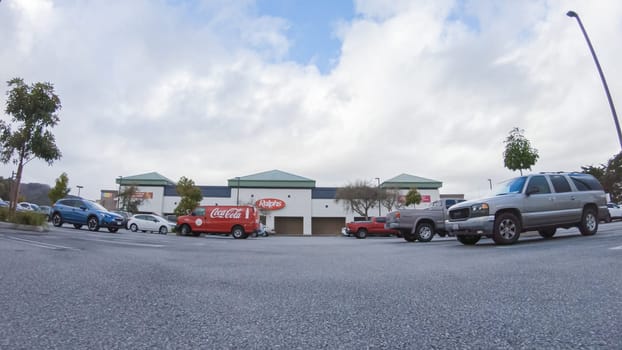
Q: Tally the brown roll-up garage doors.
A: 2